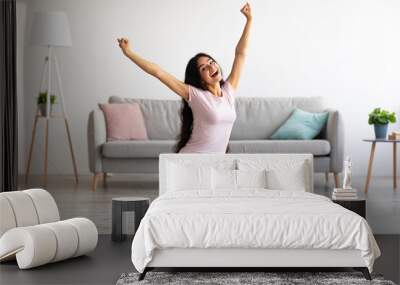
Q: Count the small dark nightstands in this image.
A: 2